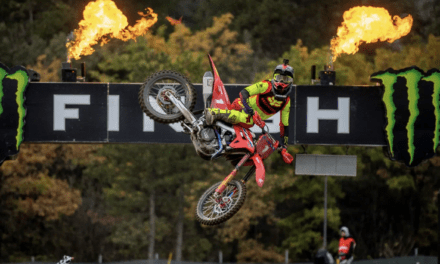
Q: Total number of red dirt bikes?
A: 1